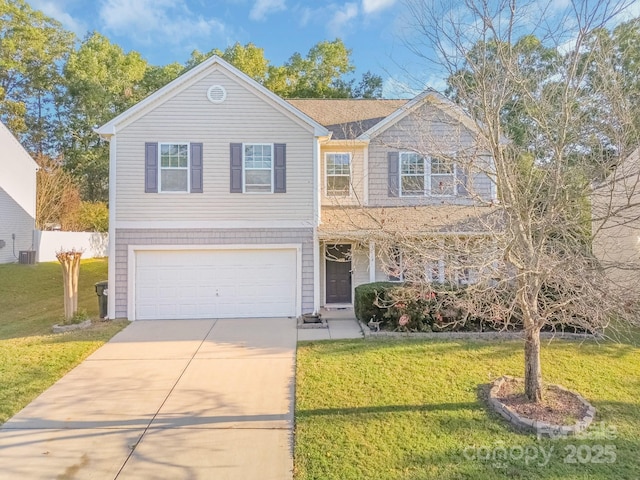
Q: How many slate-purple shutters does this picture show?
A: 6